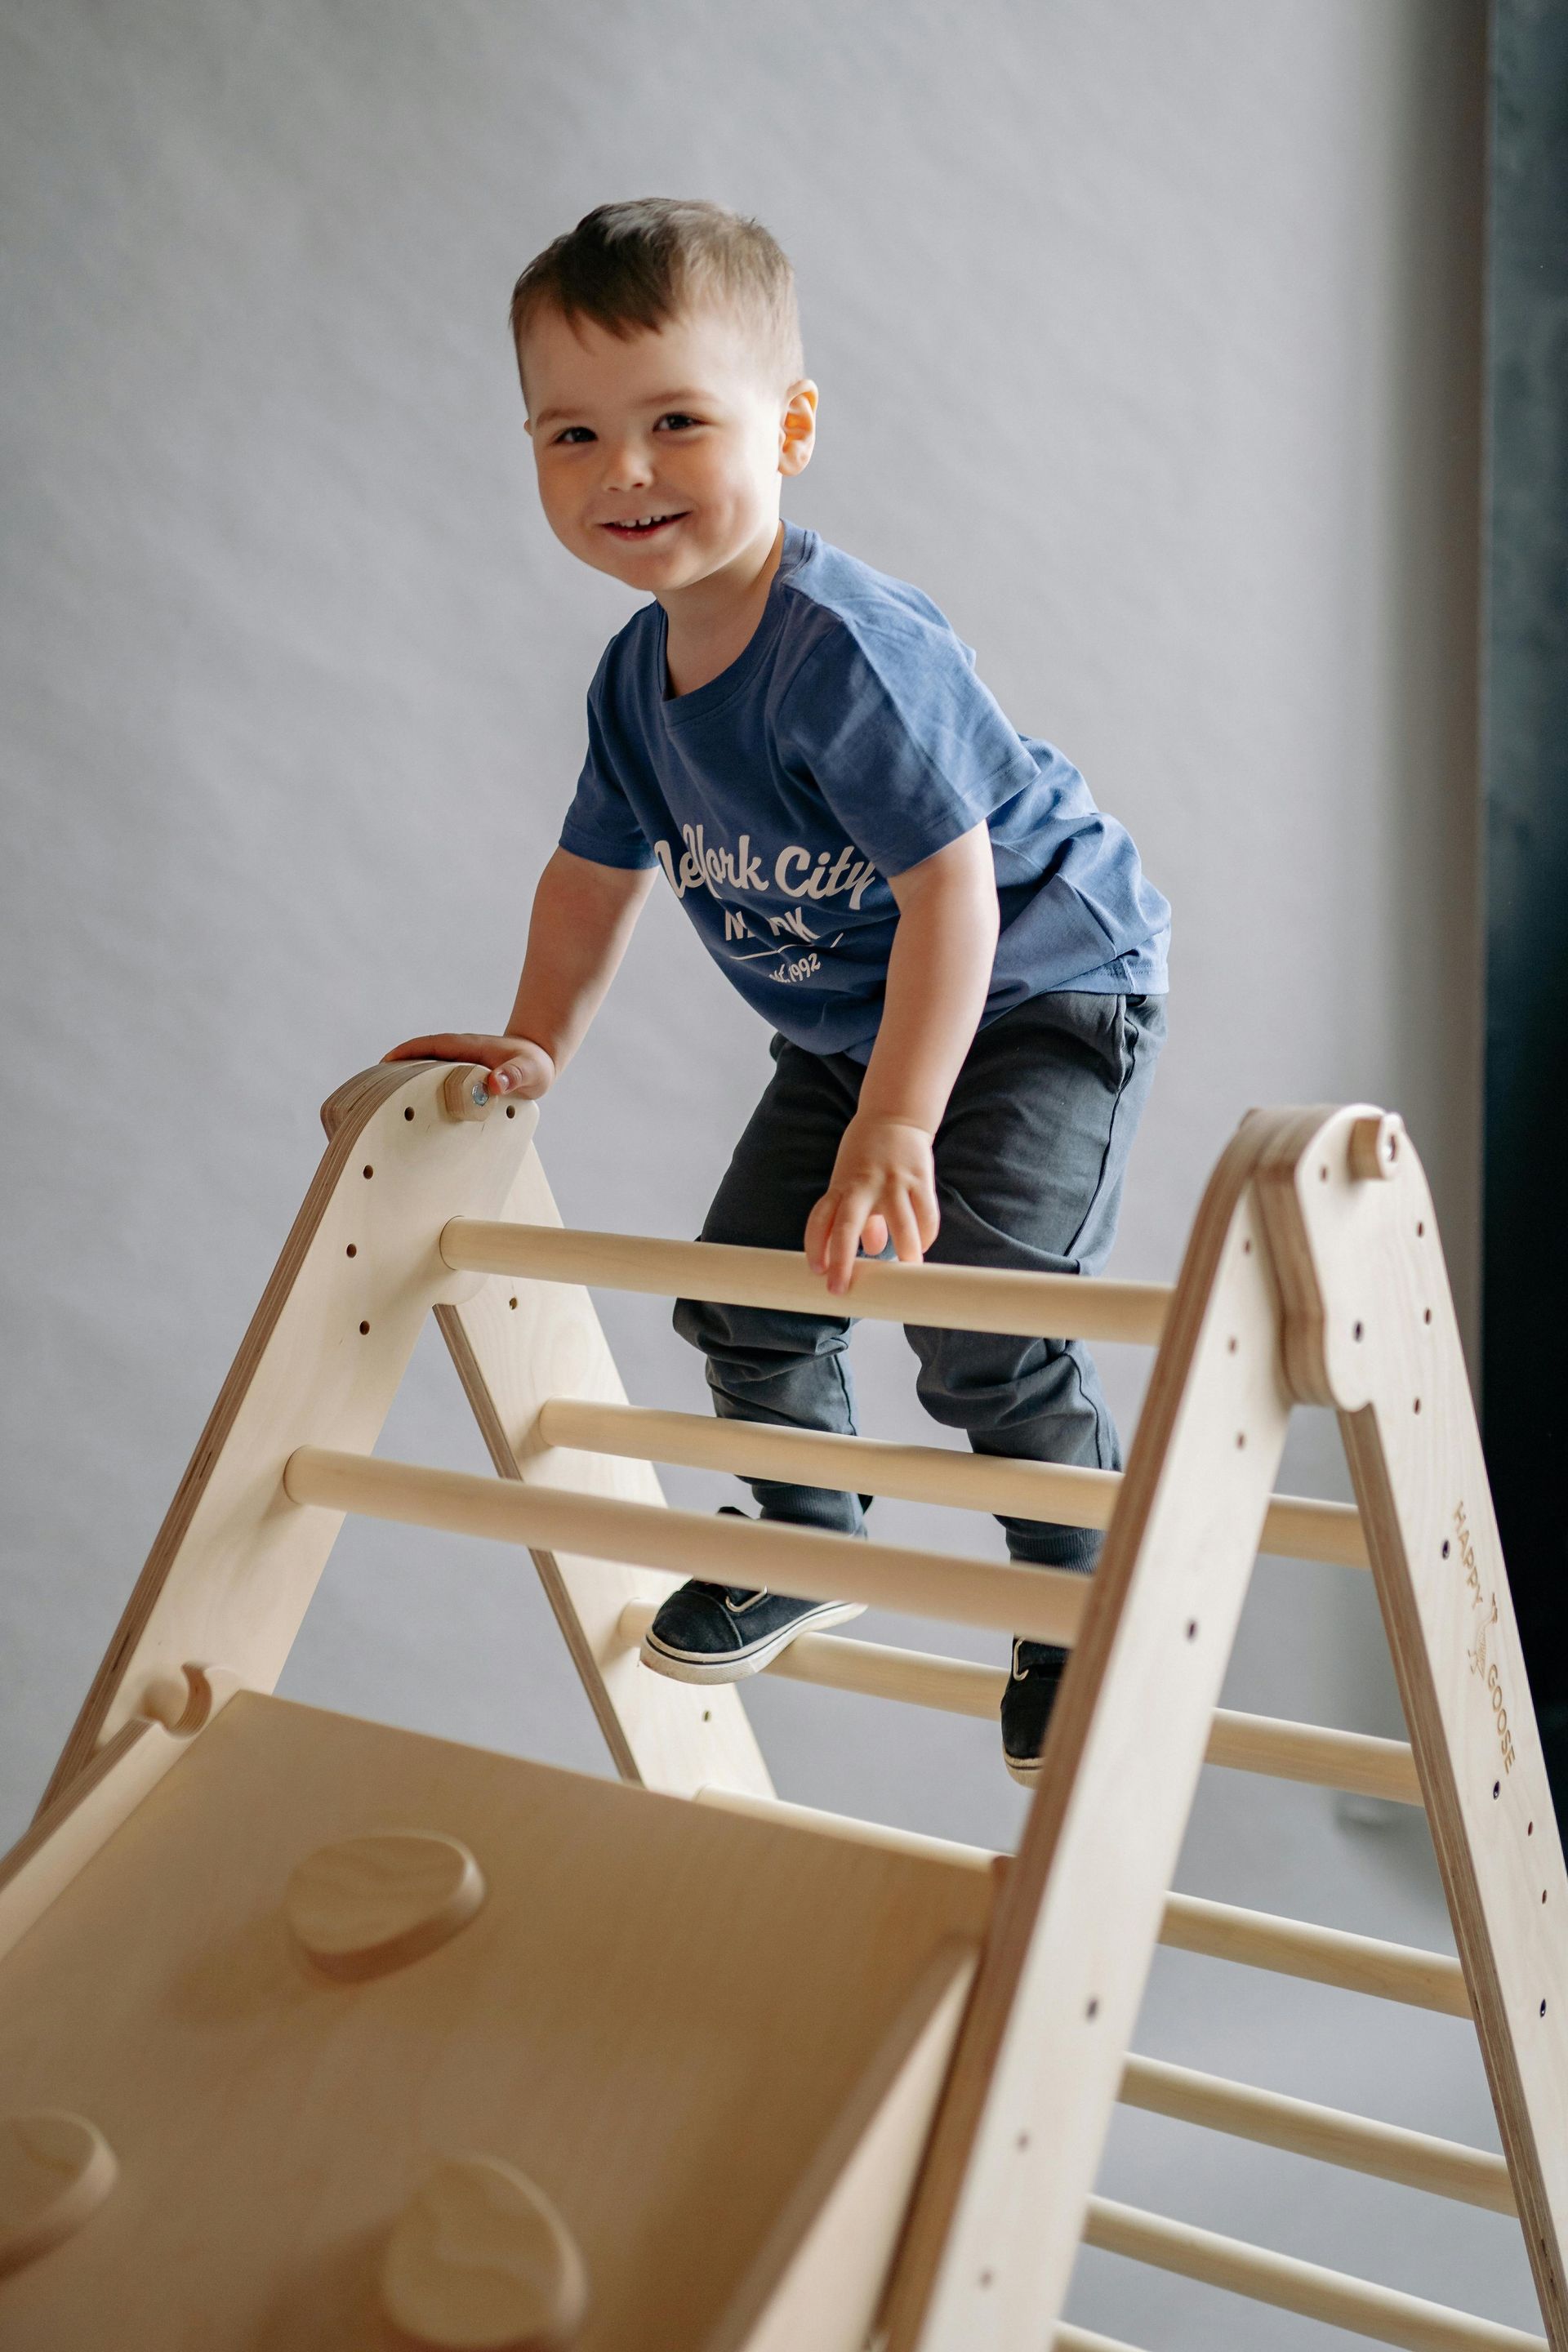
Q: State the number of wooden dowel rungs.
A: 8